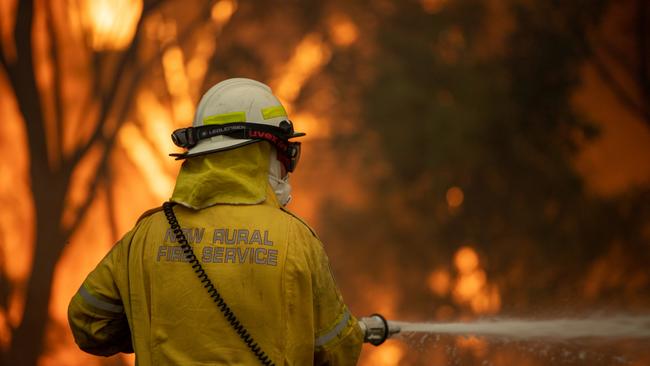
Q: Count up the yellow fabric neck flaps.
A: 1